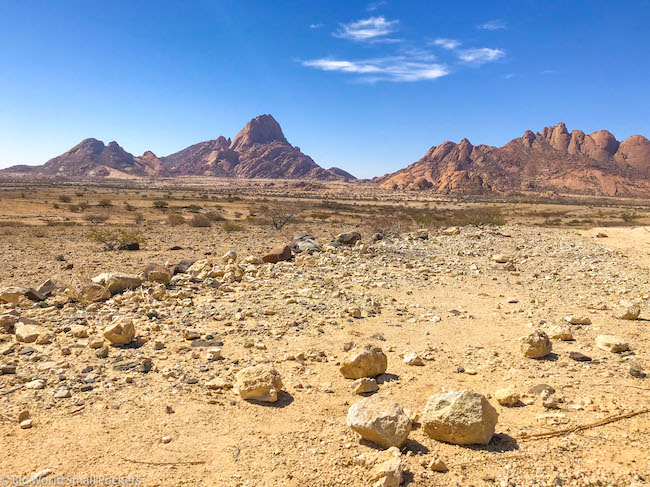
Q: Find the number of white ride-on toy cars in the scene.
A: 0